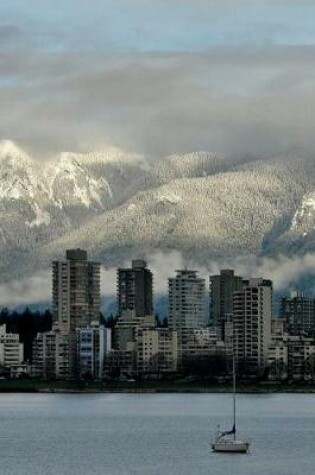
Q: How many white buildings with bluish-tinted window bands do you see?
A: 1